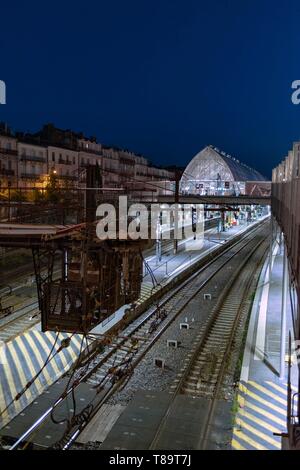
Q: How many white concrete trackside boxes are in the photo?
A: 4